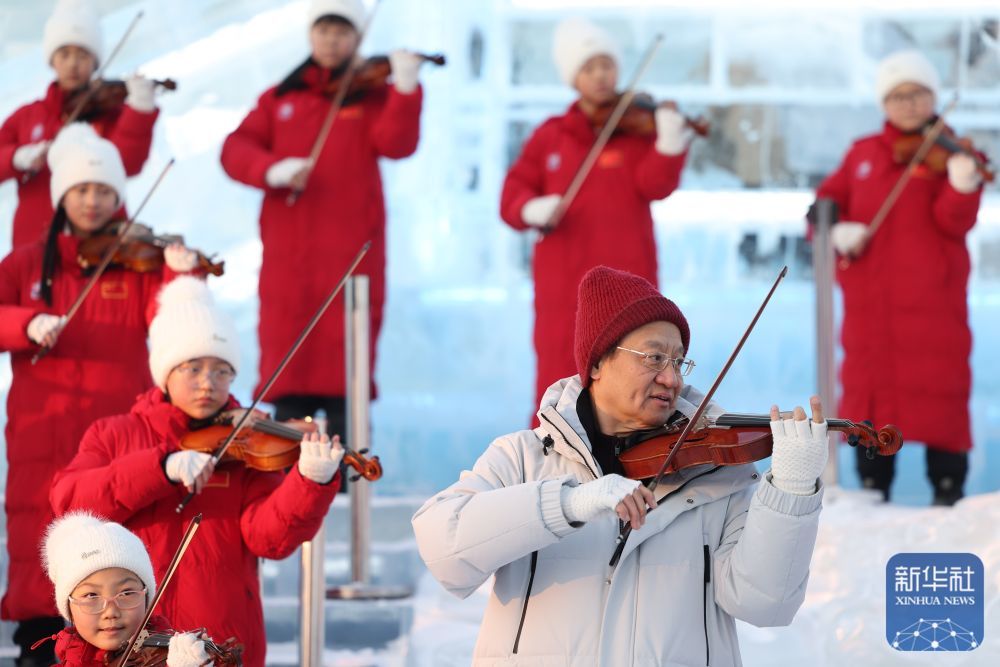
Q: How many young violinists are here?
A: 7